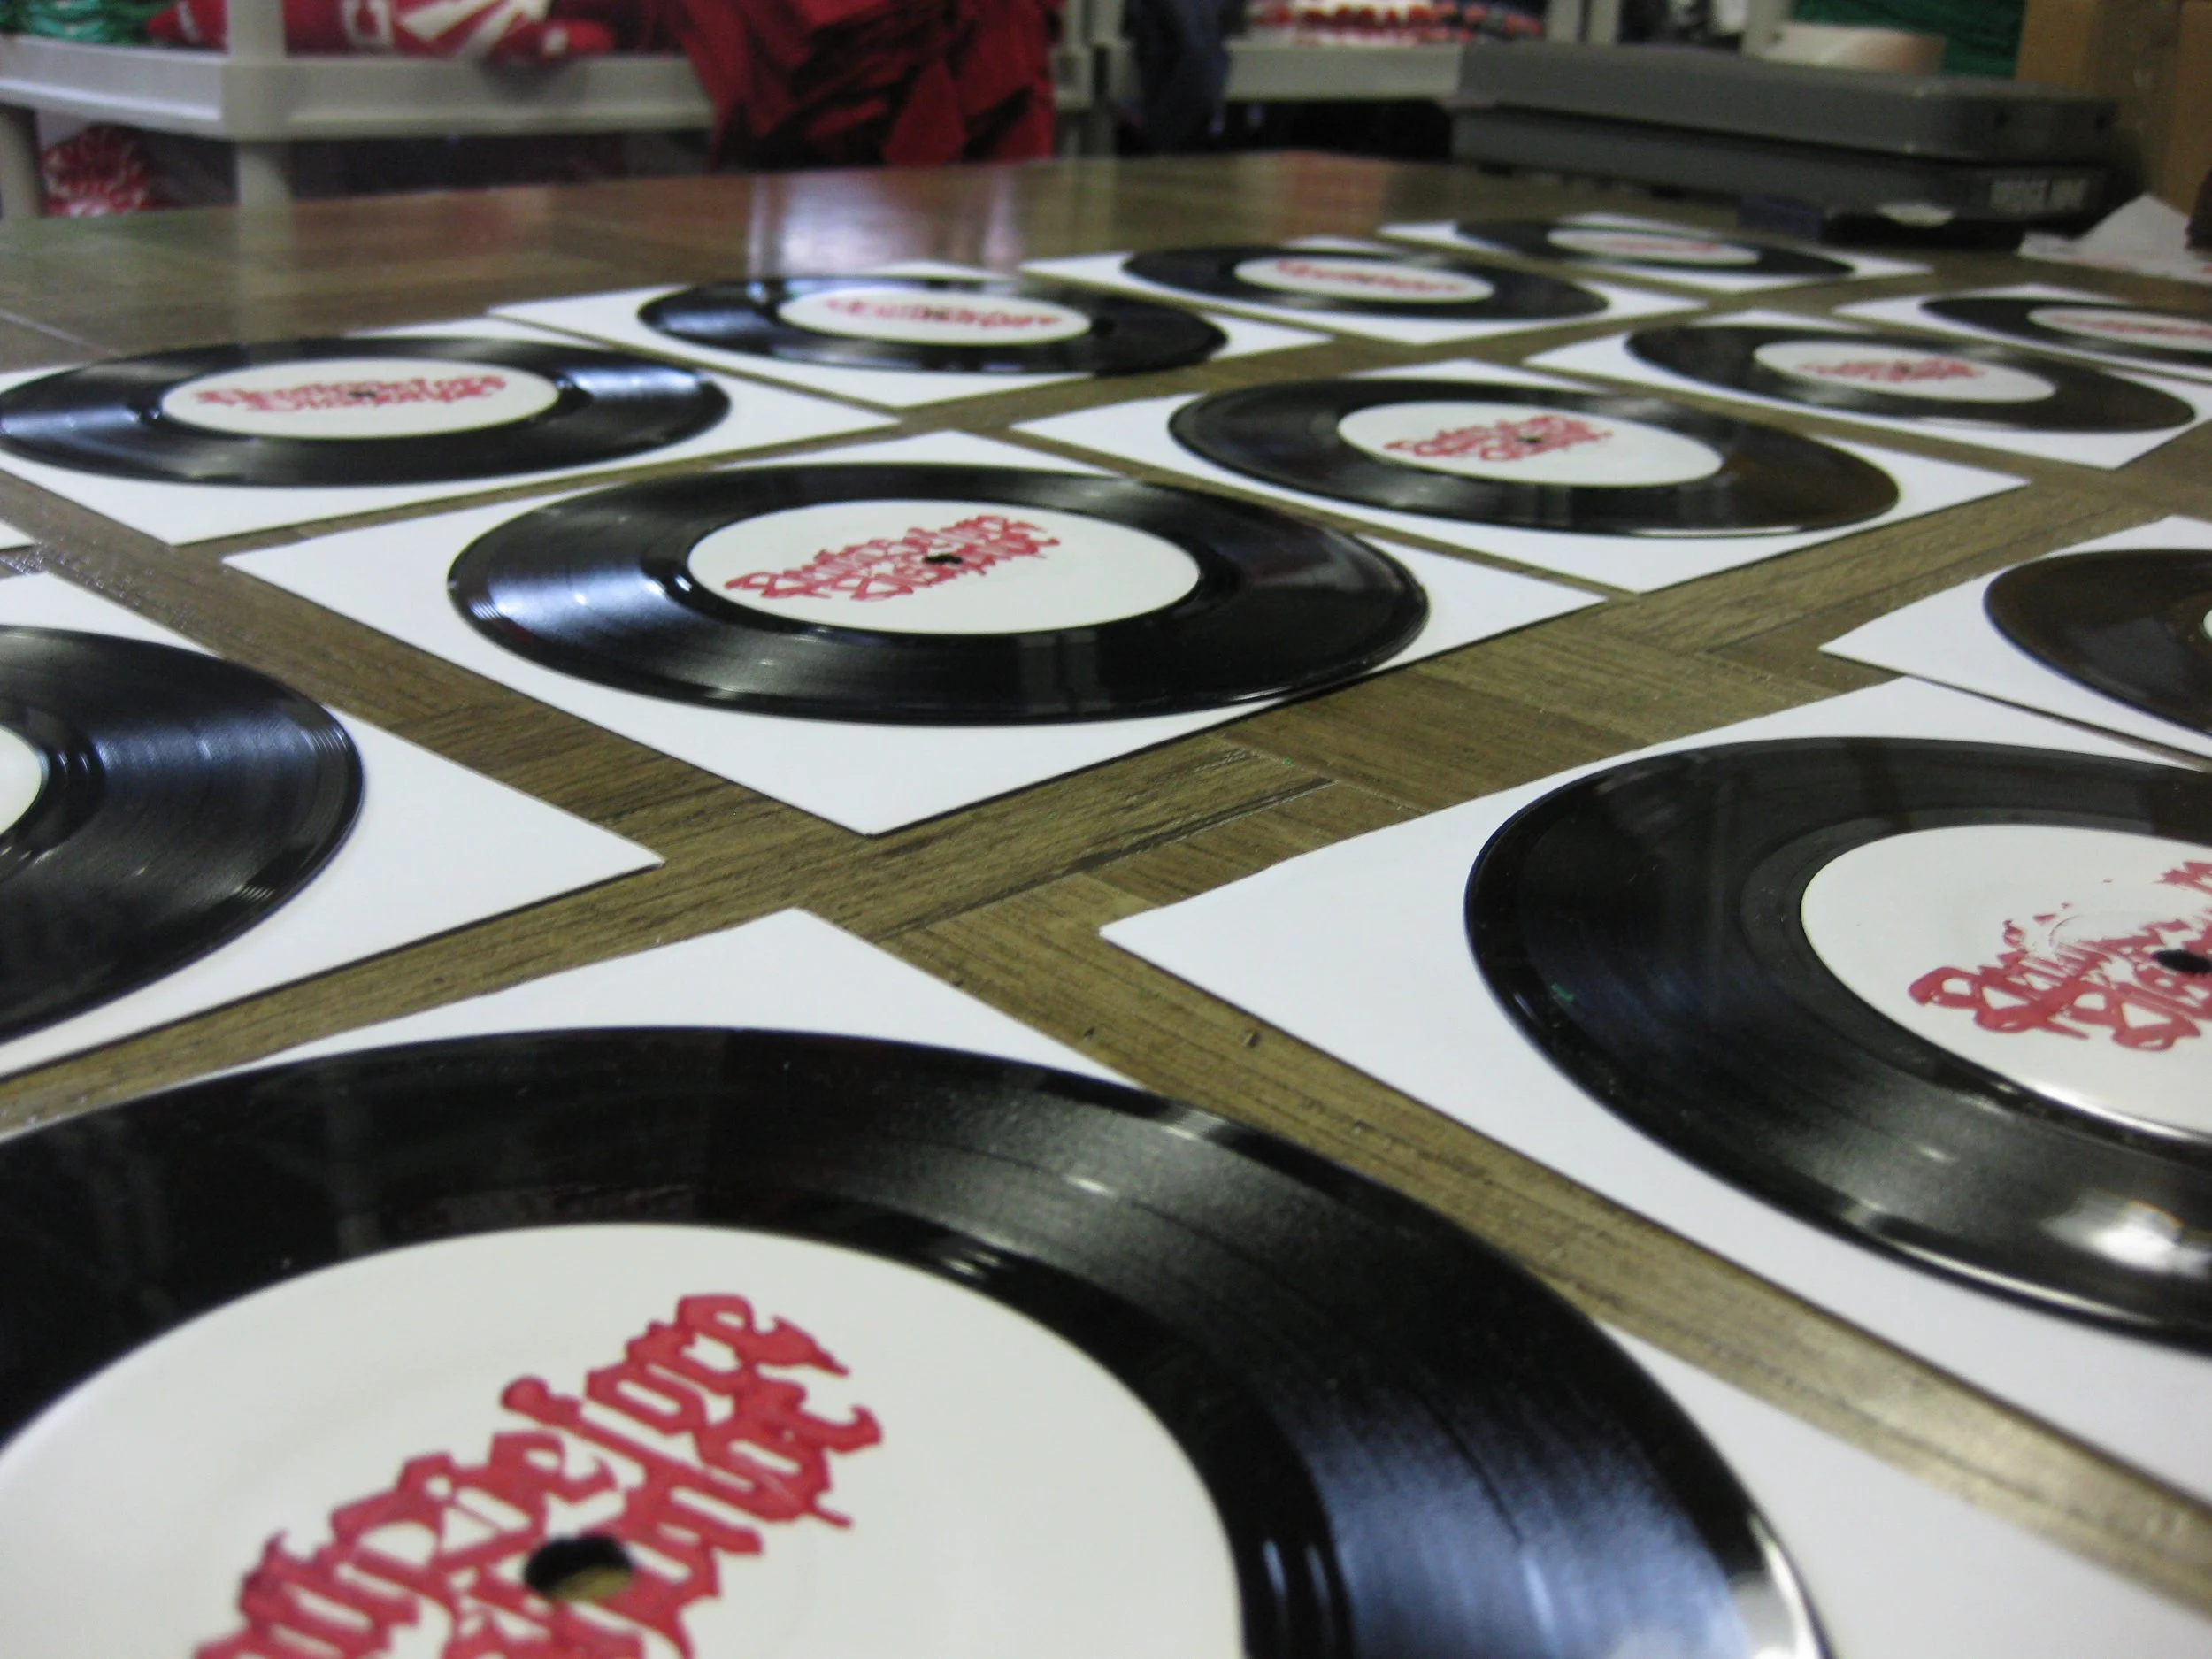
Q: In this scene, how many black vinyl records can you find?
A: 12